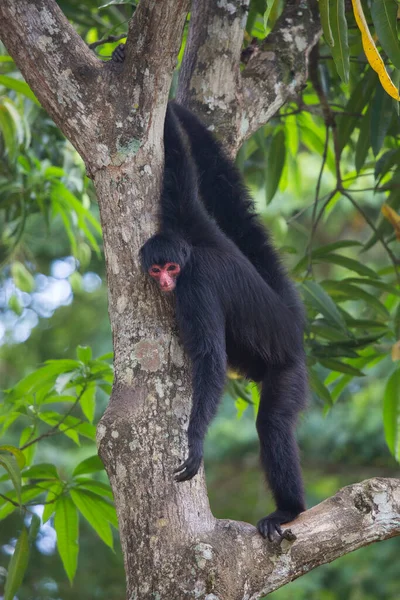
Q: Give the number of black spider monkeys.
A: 1